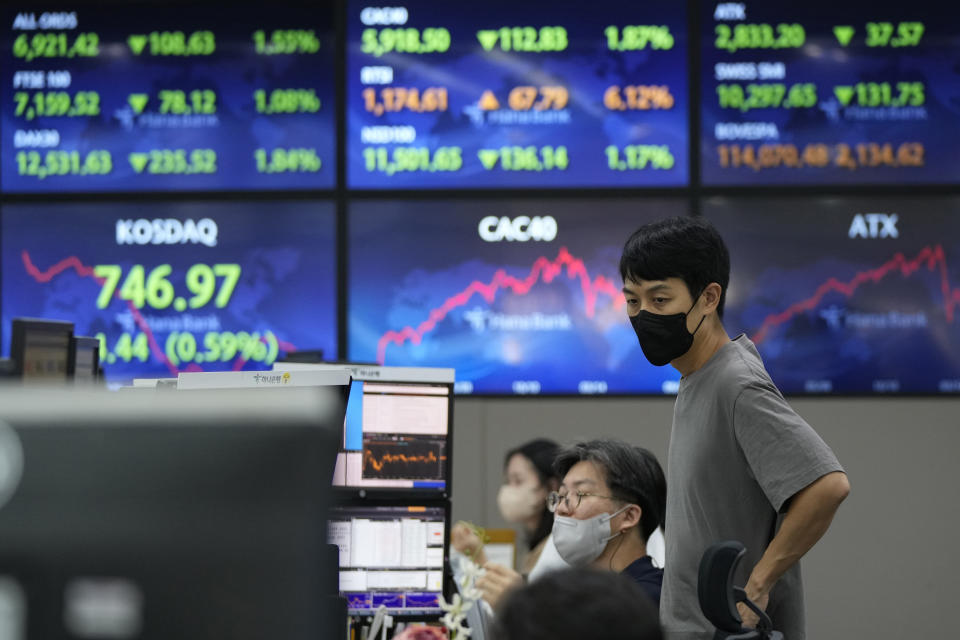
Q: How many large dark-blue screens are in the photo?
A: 6